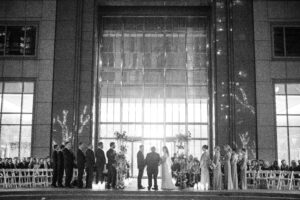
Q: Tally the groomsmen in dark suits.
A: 7